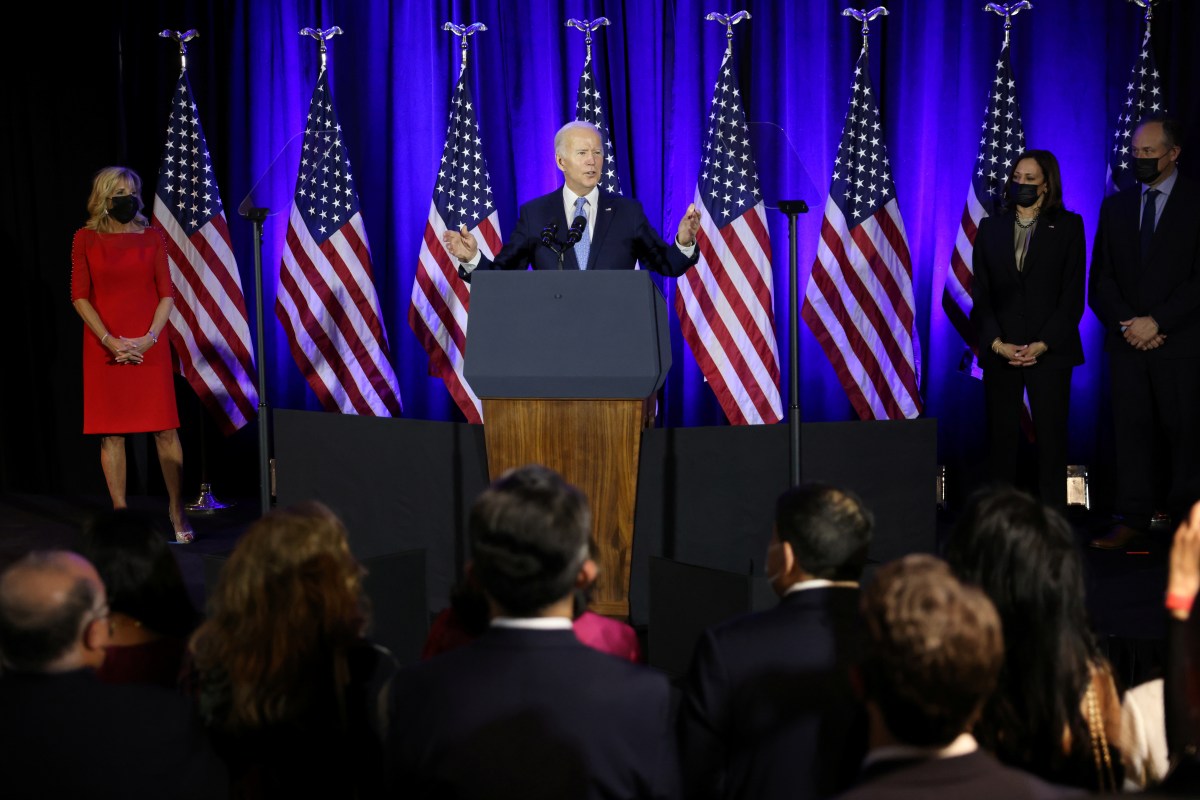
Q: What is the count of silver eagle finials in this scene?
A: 8